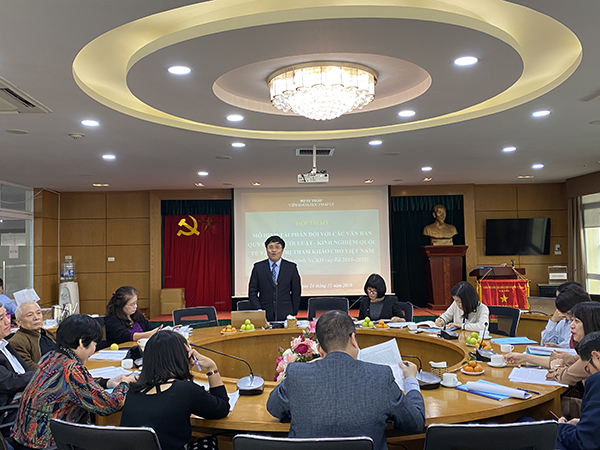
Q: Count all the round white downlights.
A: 13